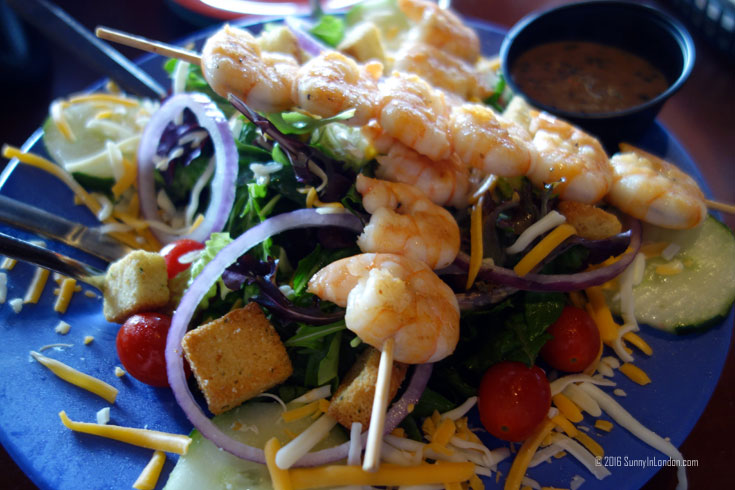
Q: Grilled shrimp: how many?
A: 11